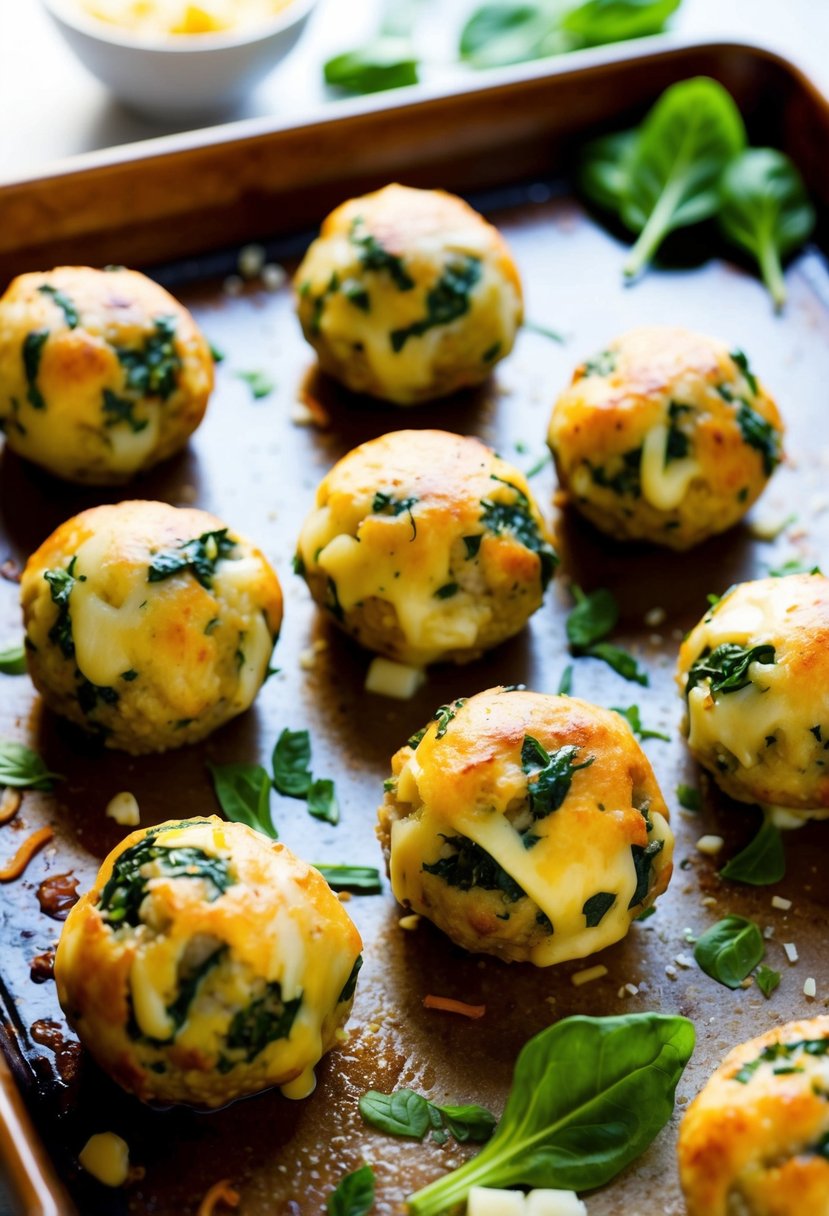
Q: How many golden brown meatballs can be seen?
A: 9